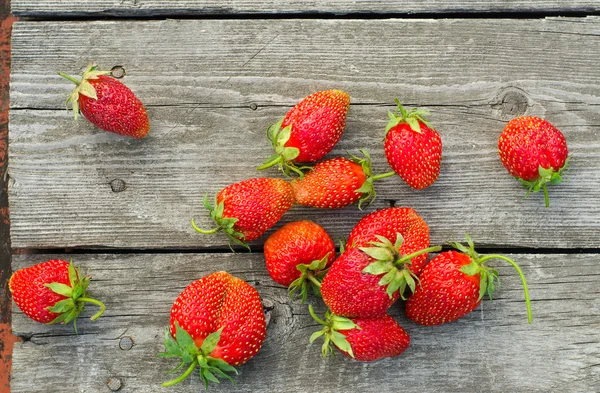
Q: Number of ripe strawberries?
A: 13